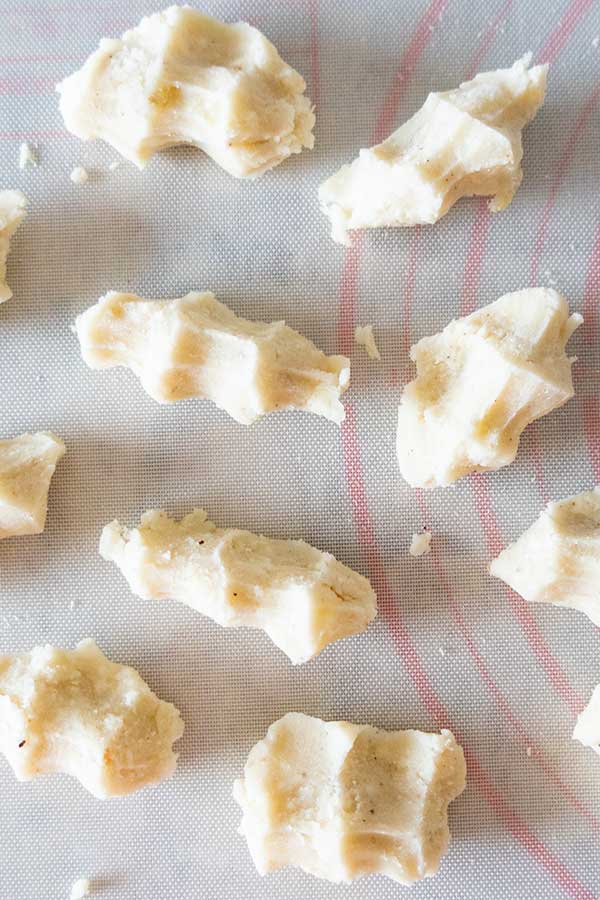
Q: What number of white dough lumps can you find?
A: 11